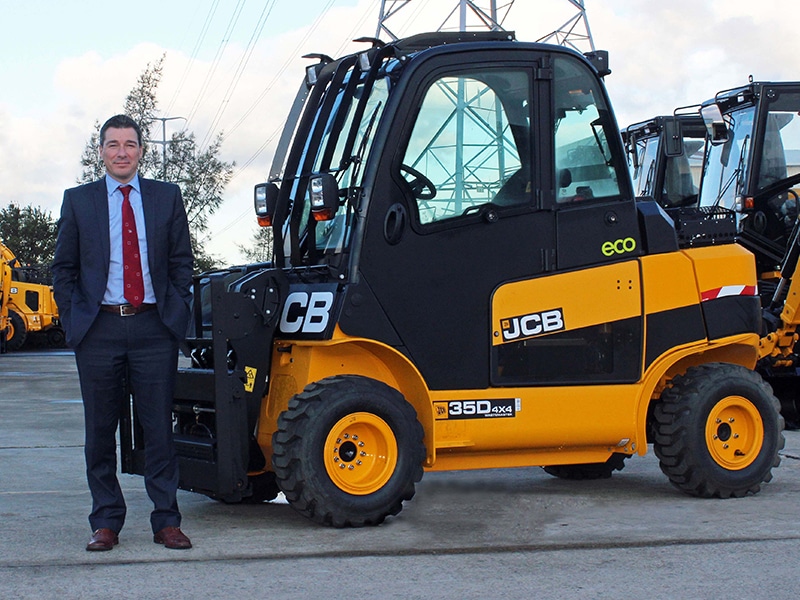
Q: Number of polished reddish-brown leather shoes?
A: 2